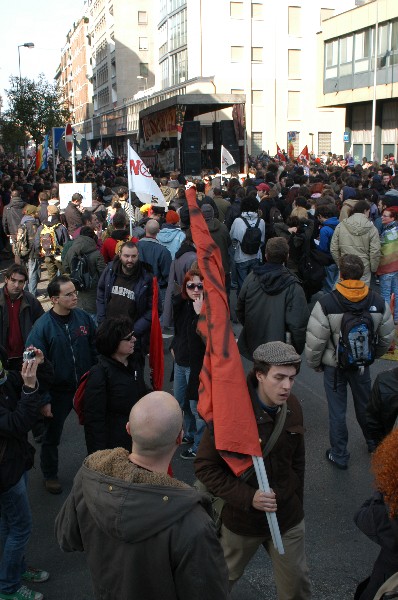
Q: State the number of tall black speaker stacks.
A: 2